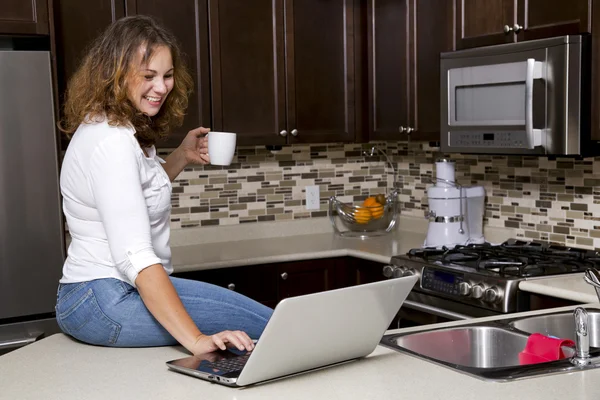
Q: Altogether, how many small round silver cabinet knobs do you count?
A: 8